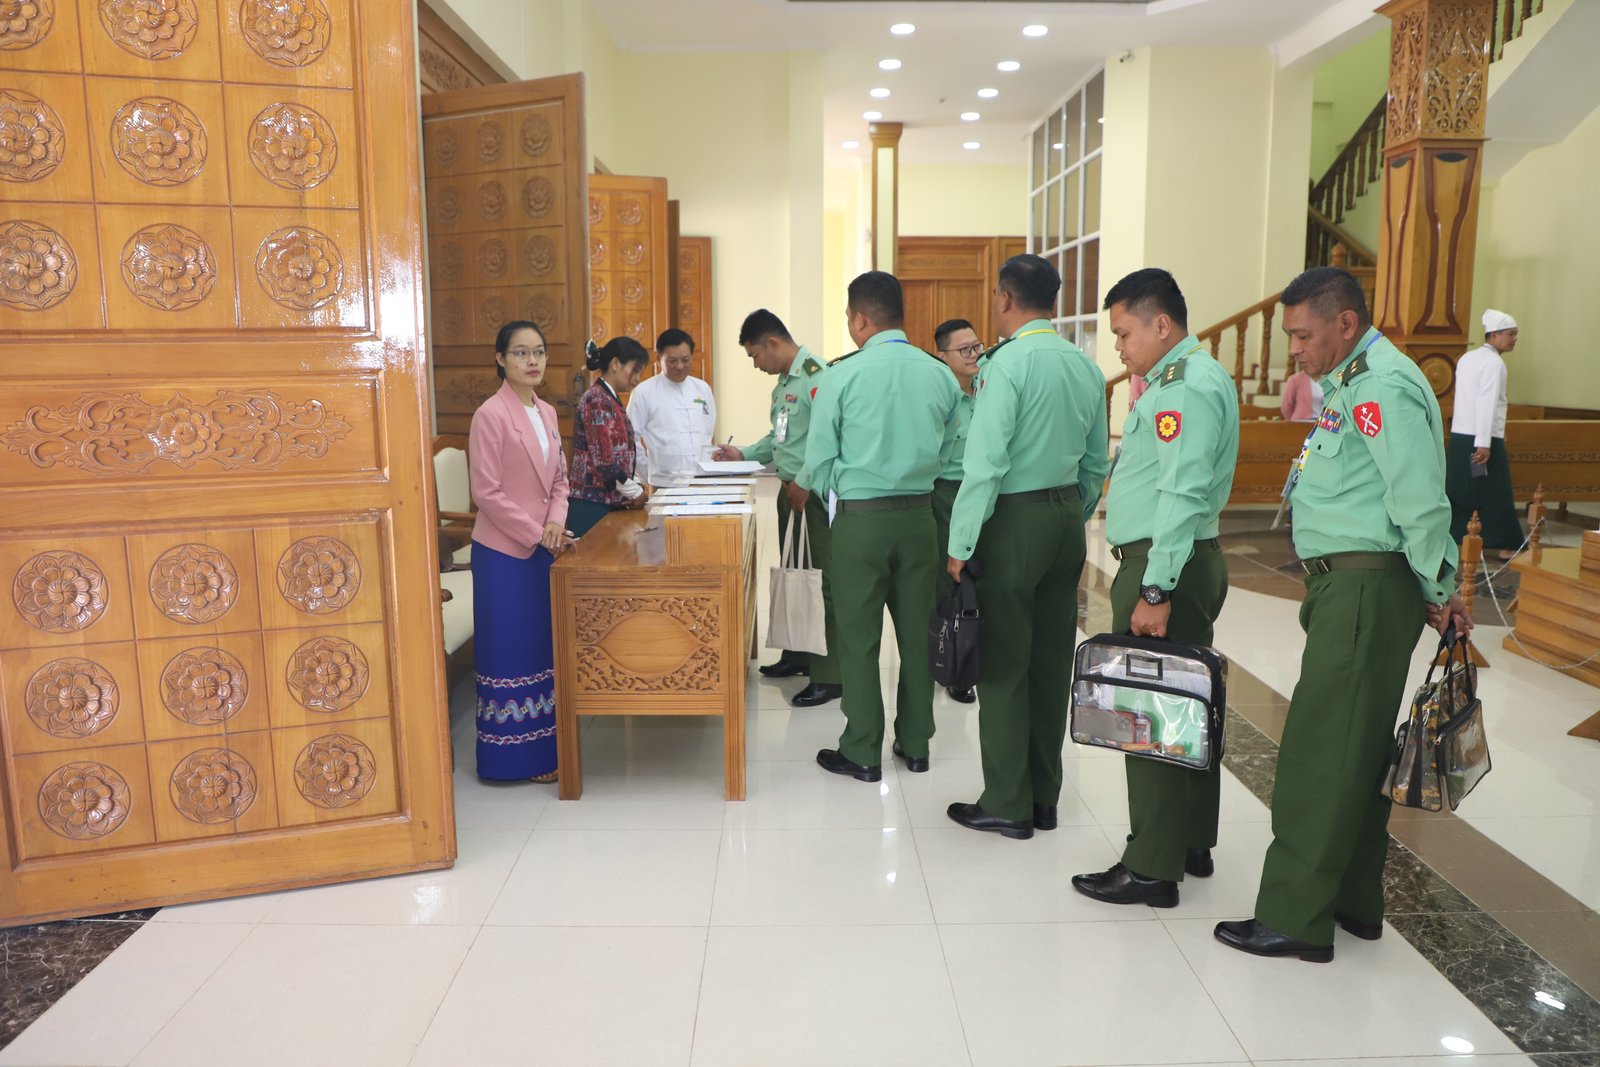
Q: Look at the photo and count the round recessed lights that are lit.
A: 10